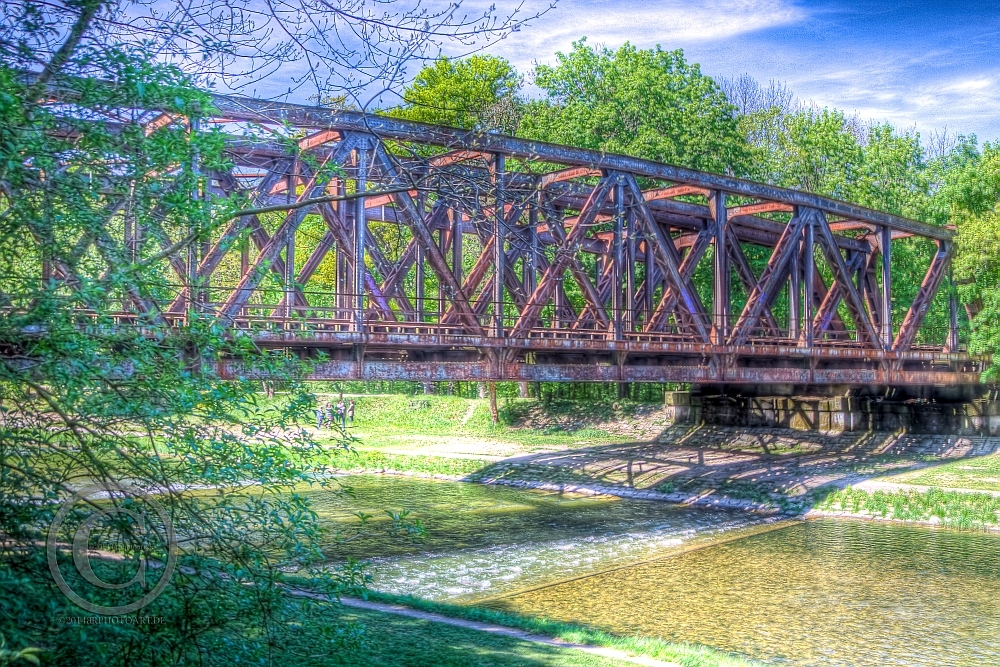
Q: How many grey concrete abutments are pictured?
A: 1